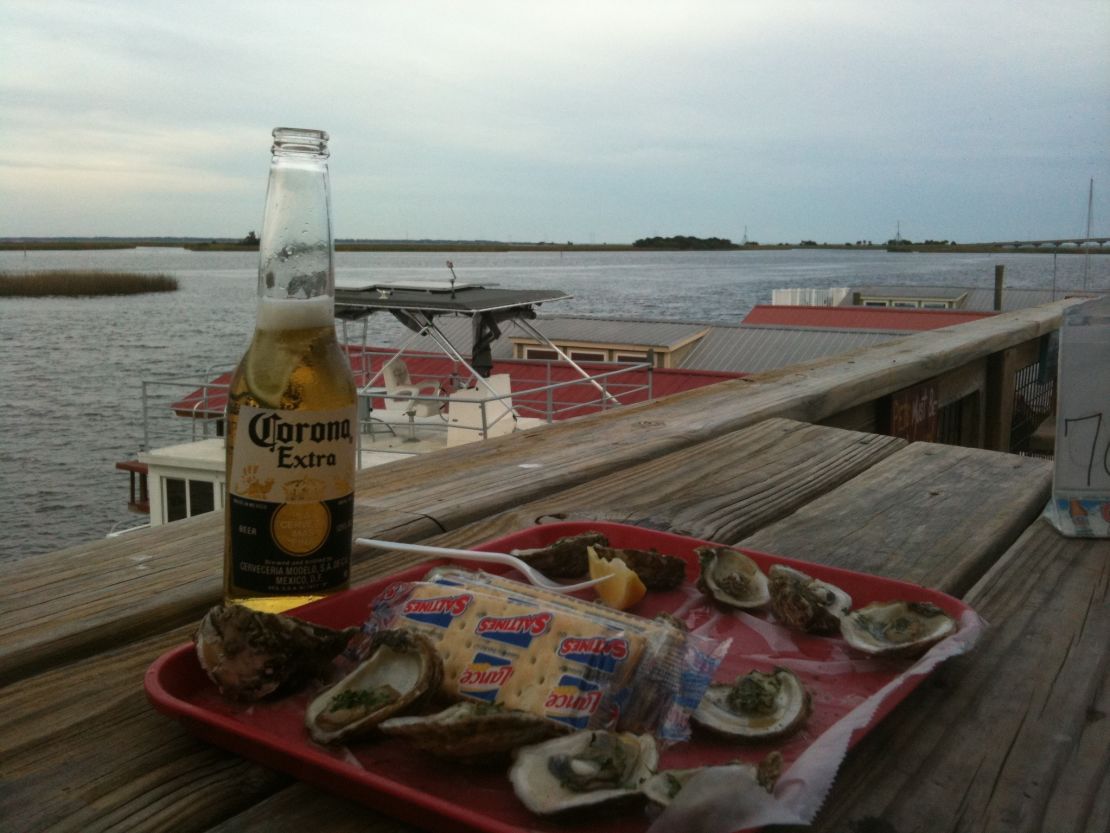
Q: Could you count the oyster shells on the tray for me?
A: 11